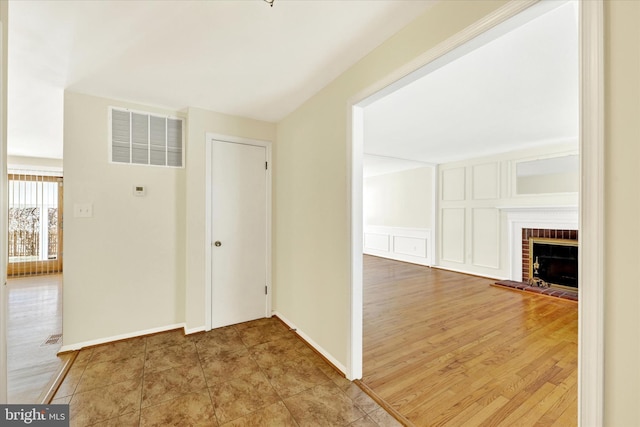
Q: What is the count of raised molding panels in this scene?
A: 6